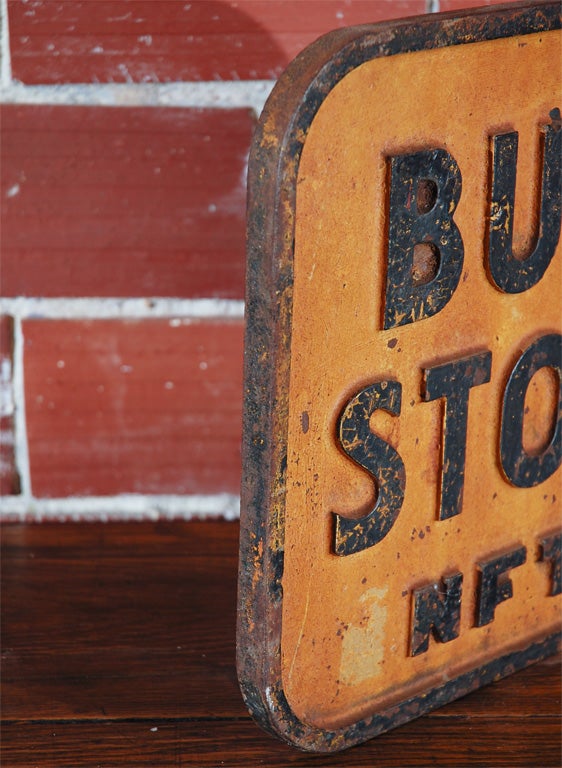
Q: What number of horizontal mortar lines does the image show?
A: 3